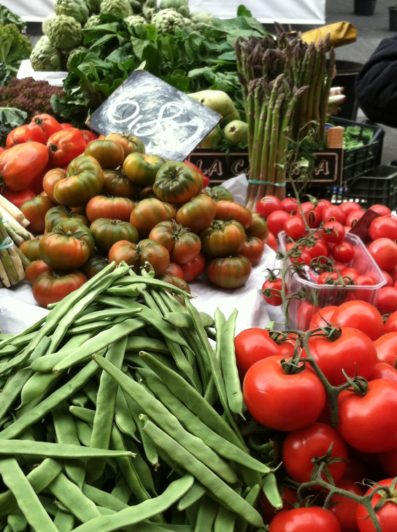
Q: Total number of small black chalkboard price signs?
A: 1